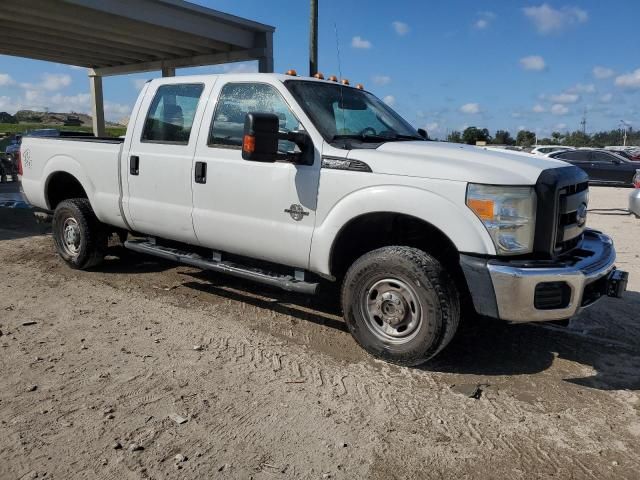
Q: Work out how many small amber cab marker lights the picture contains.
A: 5